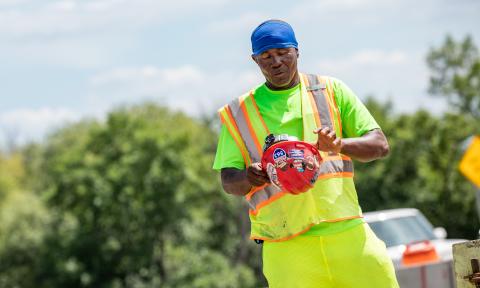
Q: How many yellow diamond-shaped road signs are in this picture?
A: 1